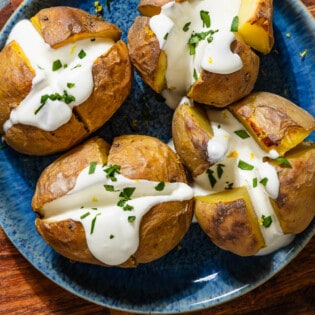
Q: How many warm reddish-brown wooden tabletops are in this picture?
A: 1